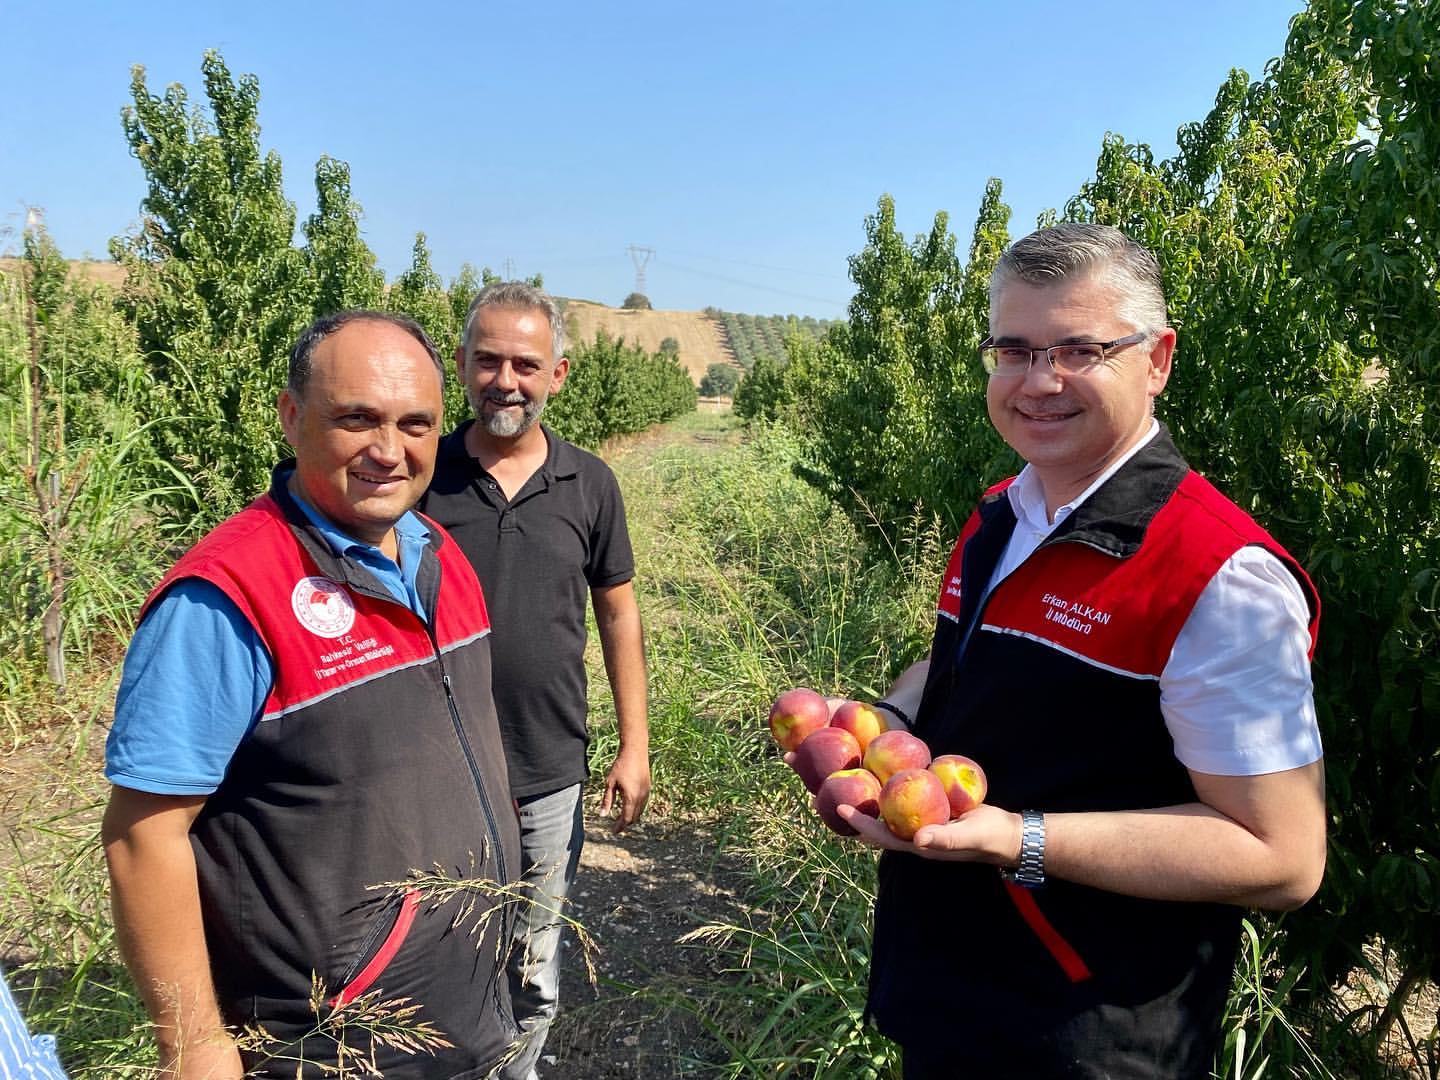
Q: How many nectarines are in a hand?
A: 7